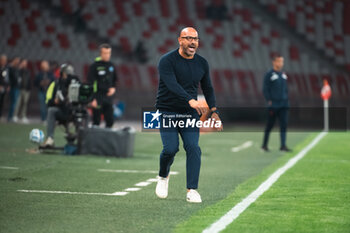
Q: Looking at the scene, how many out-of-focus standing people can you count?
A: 6